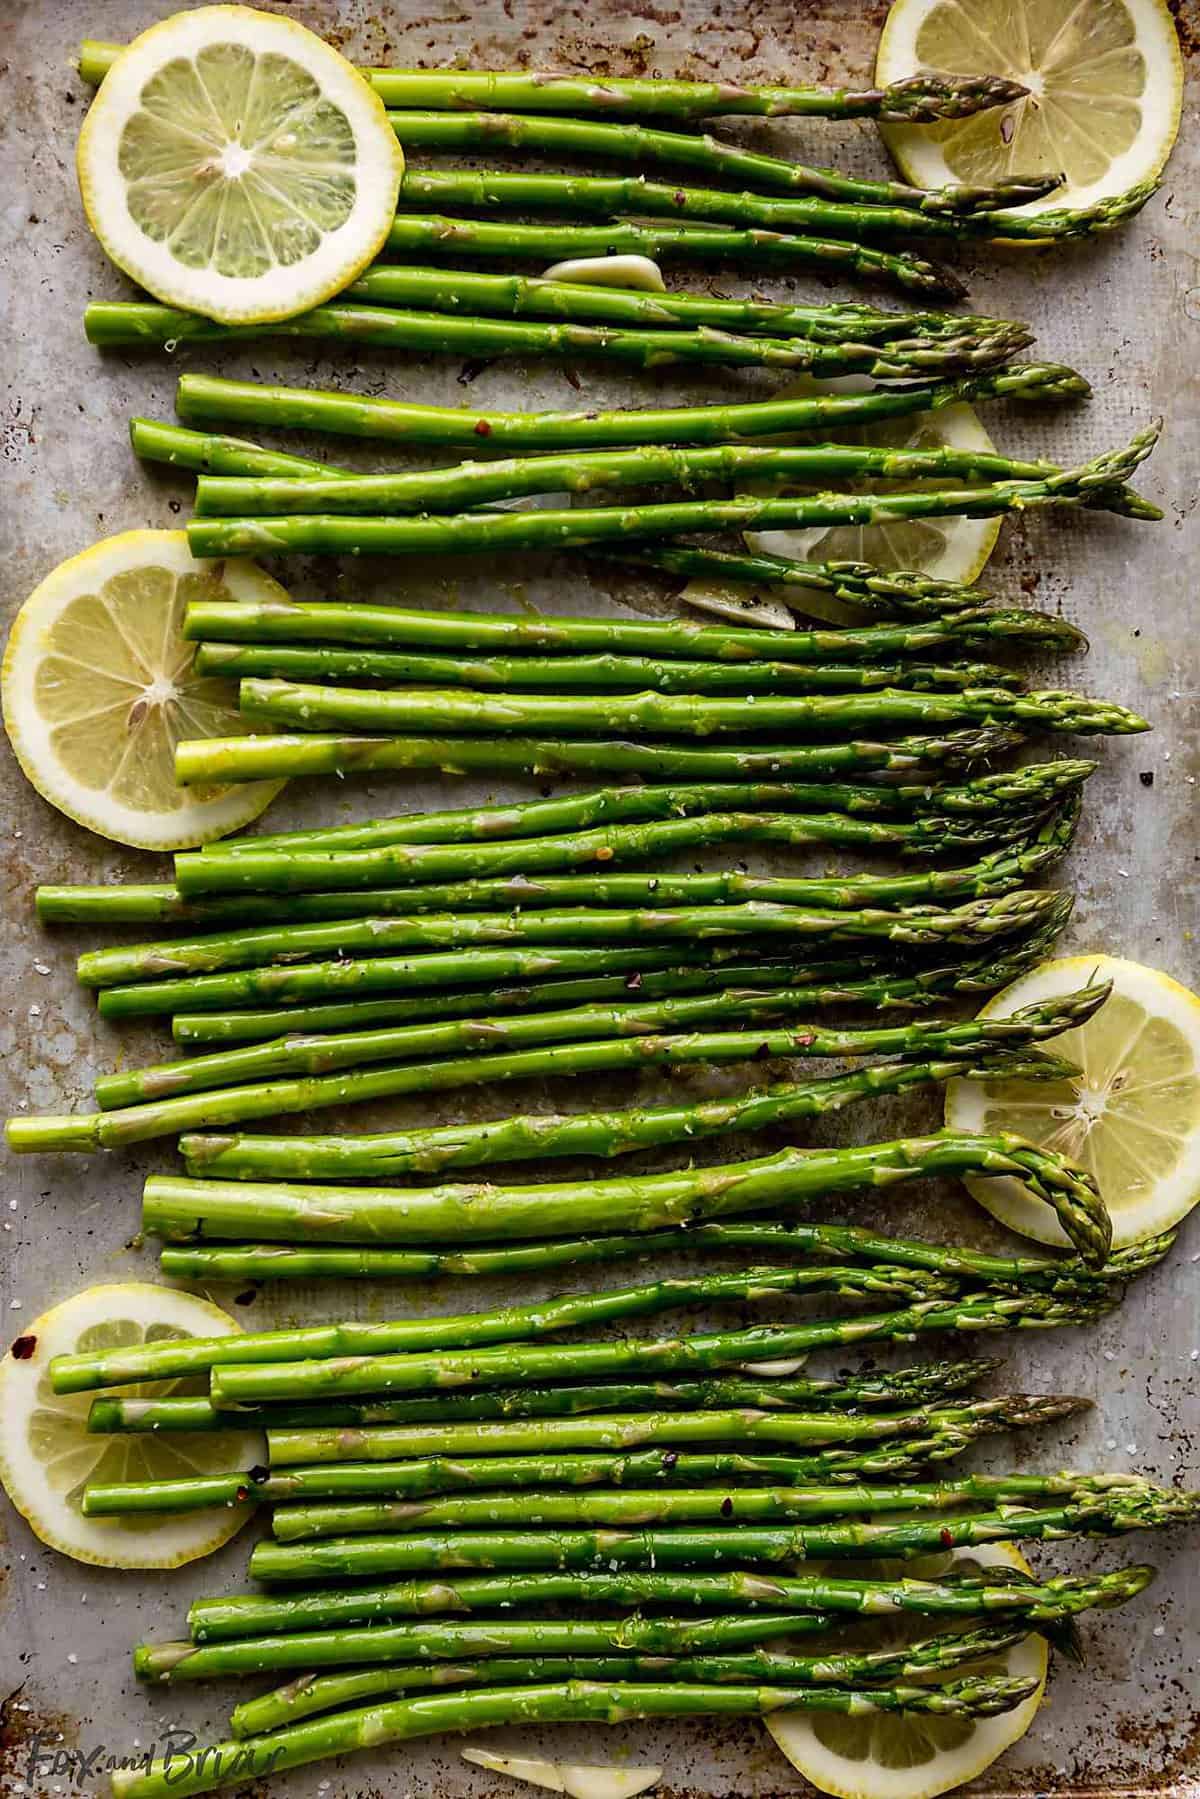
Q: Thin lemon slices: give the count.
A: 7